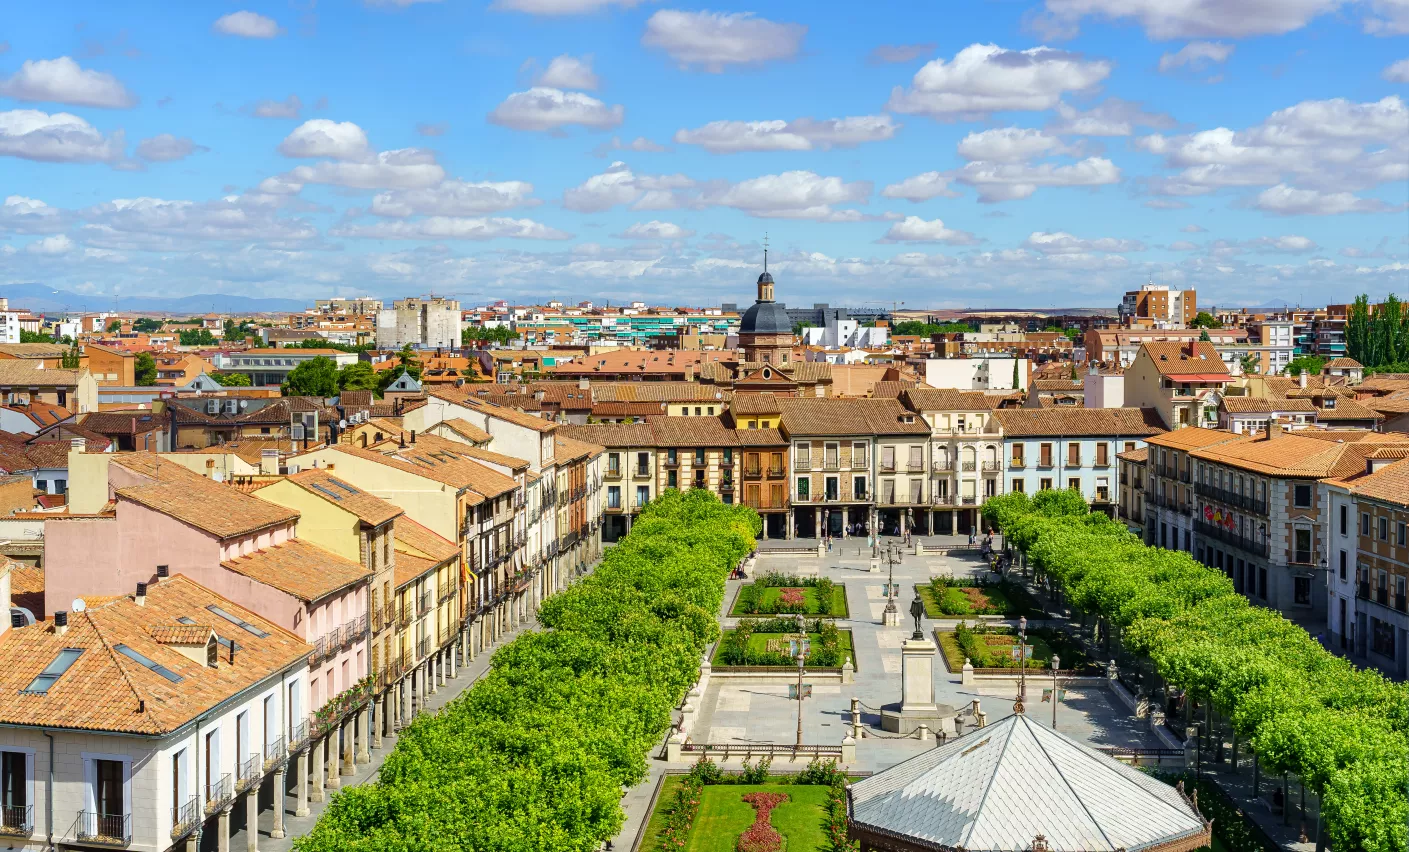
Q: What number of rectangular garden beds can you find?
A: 5